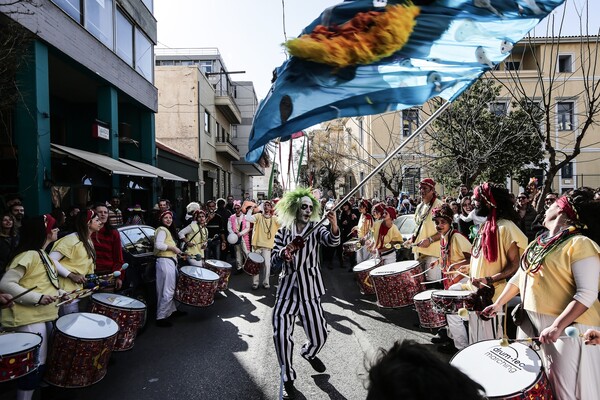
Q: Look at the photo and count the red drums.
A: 11